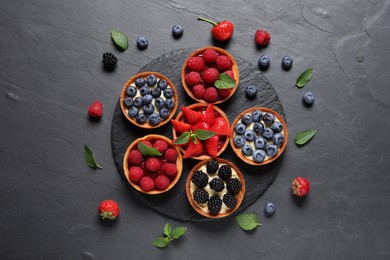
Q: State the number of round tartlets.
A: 6